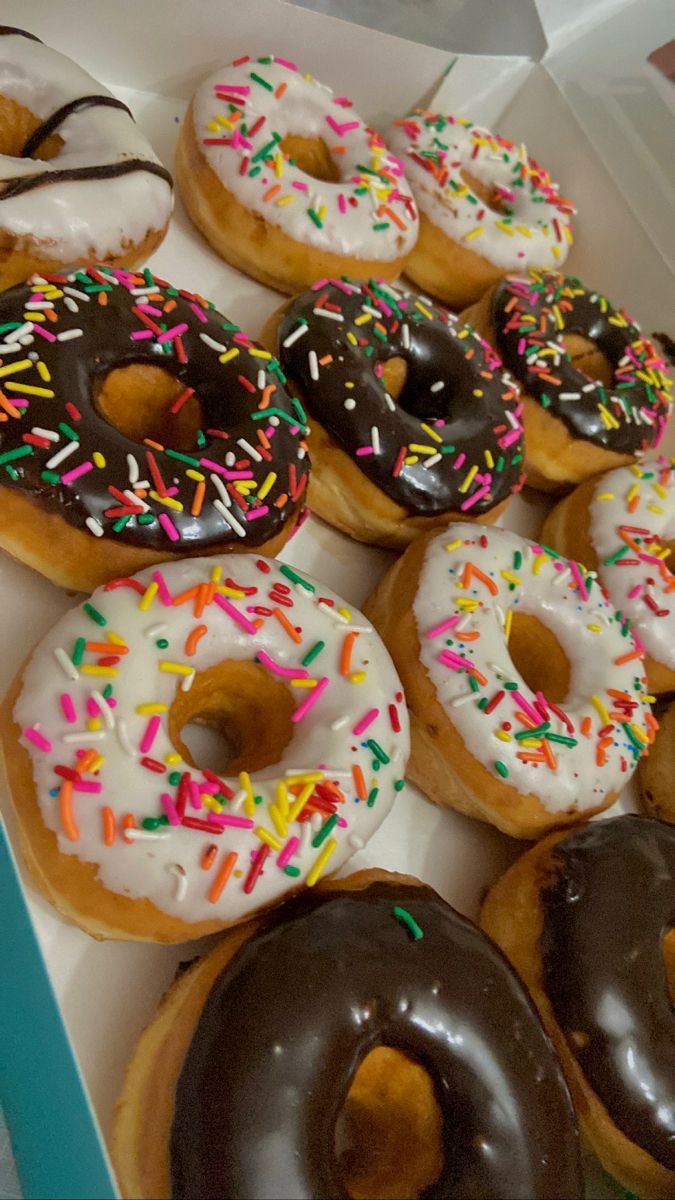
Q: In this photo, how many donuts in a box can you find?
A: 12